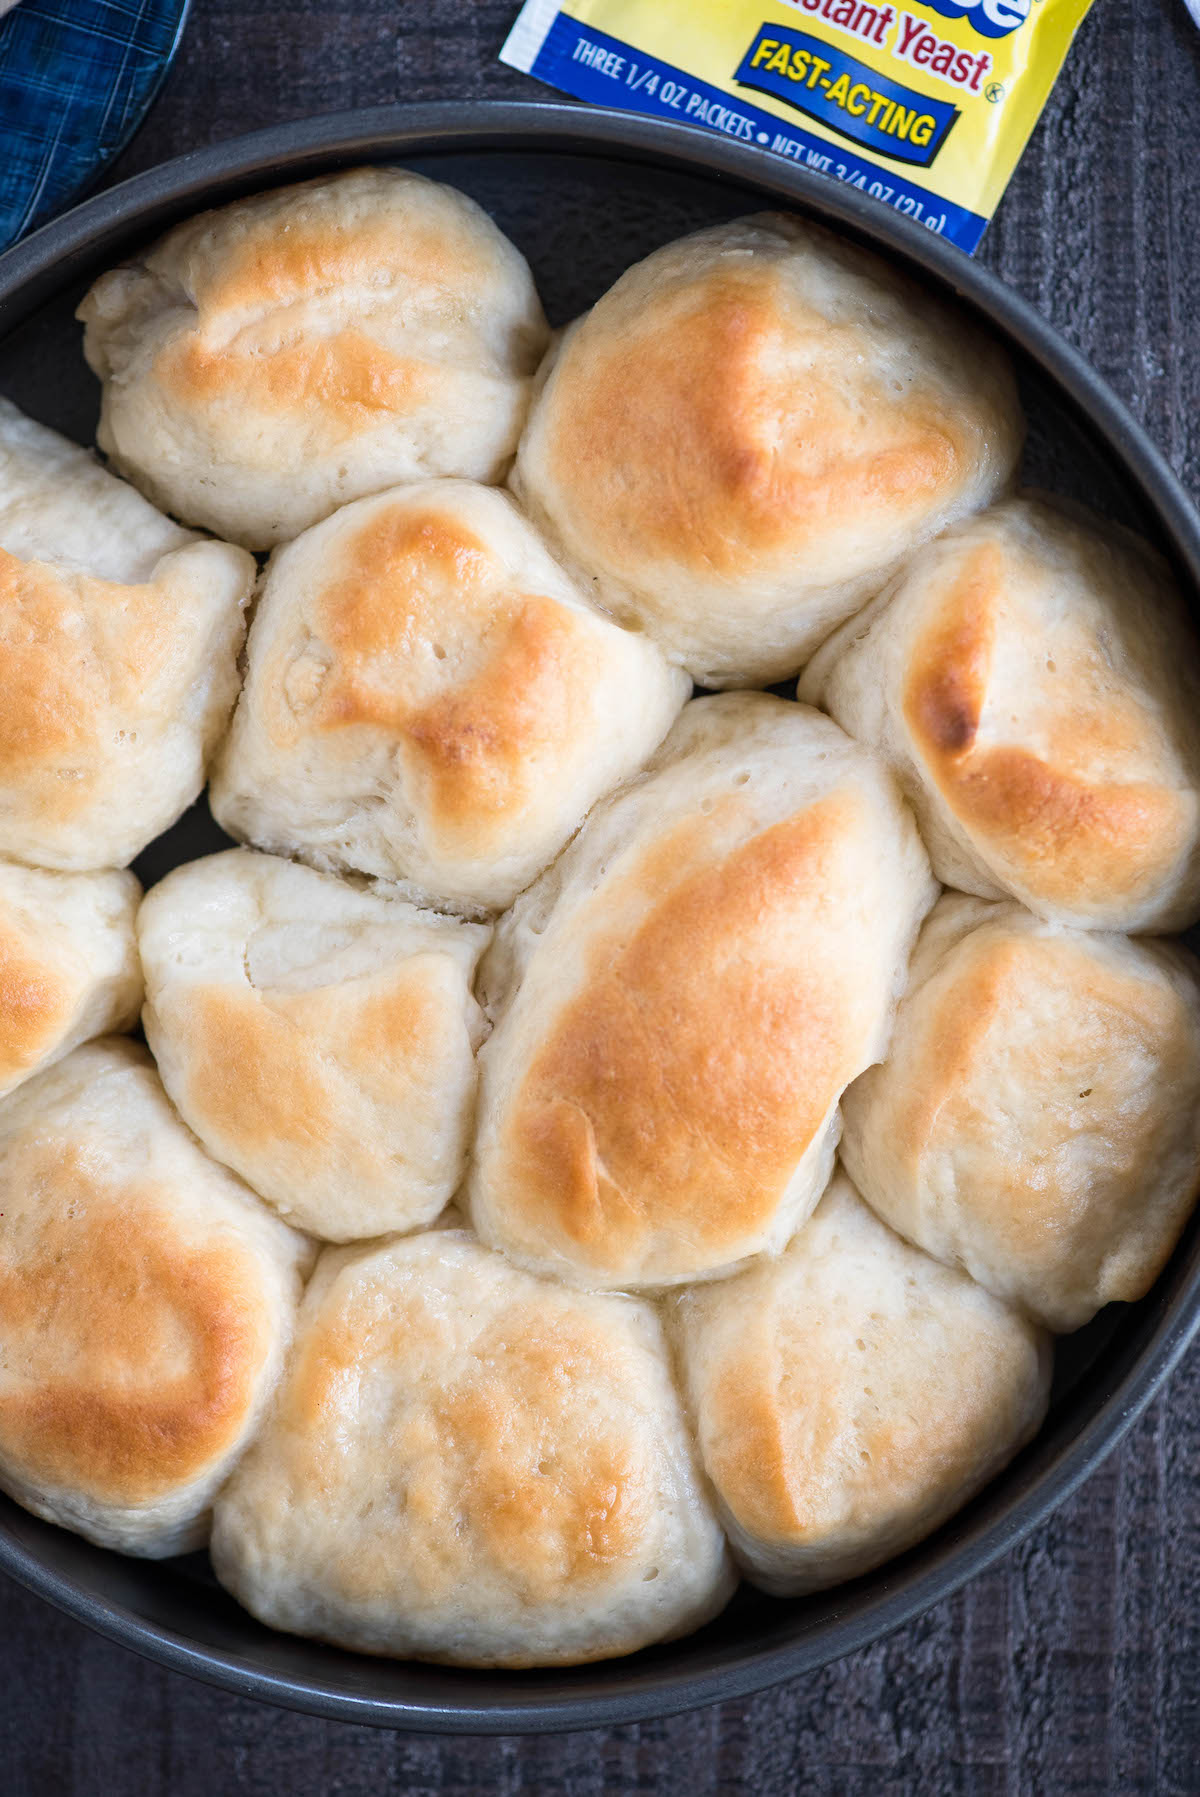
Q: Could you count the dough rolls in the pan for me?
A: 12